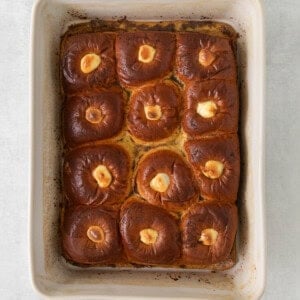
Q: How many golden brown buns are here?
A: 12